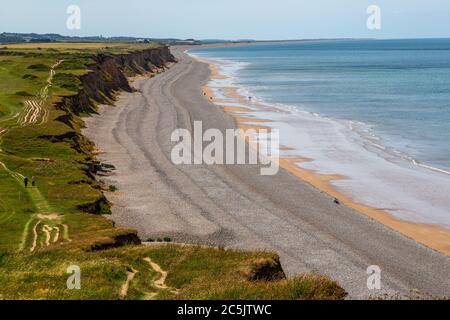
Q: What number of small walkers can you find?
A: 2